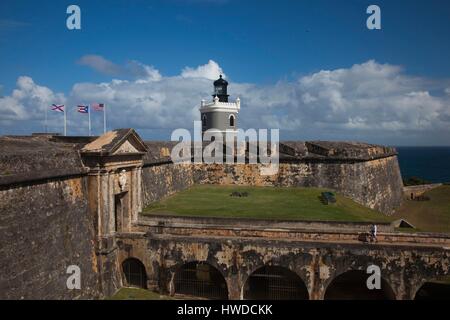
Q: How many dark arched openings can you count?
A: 5